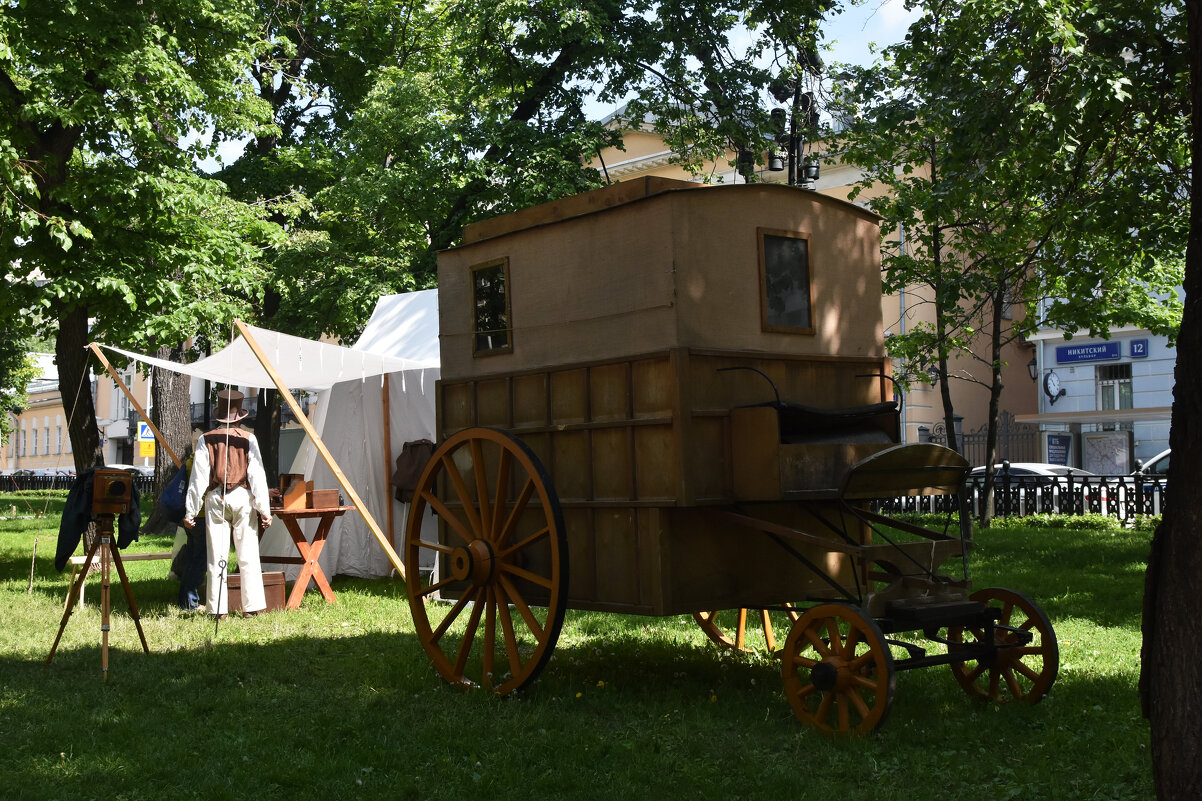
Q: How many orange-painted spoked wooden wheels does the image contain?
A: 4